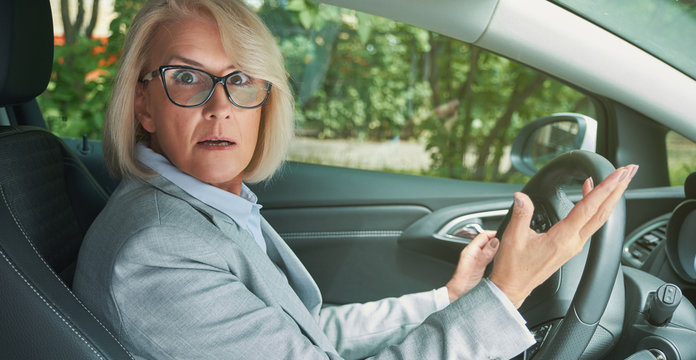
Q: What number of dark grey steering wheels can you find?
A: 1